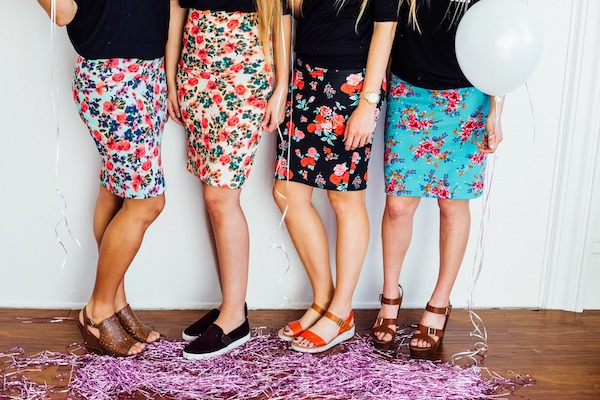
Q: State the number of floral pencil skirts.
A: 4